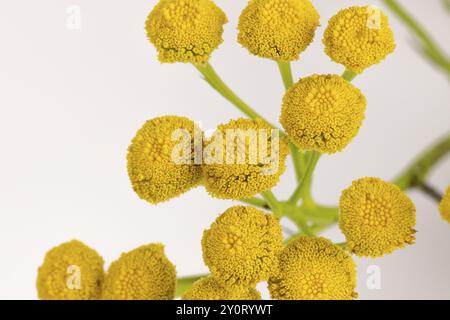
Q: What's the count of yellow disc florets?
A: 13